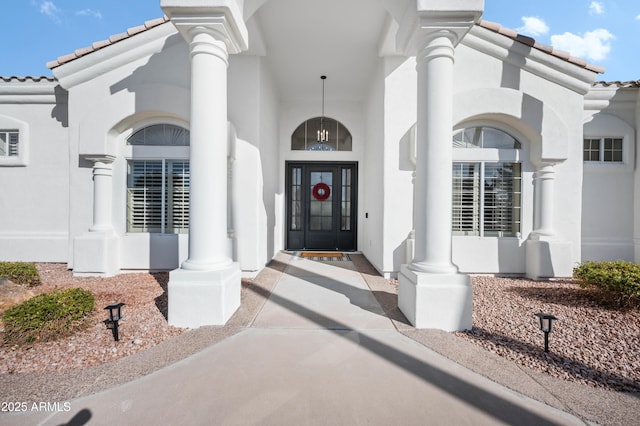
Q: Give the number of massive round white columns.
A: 2